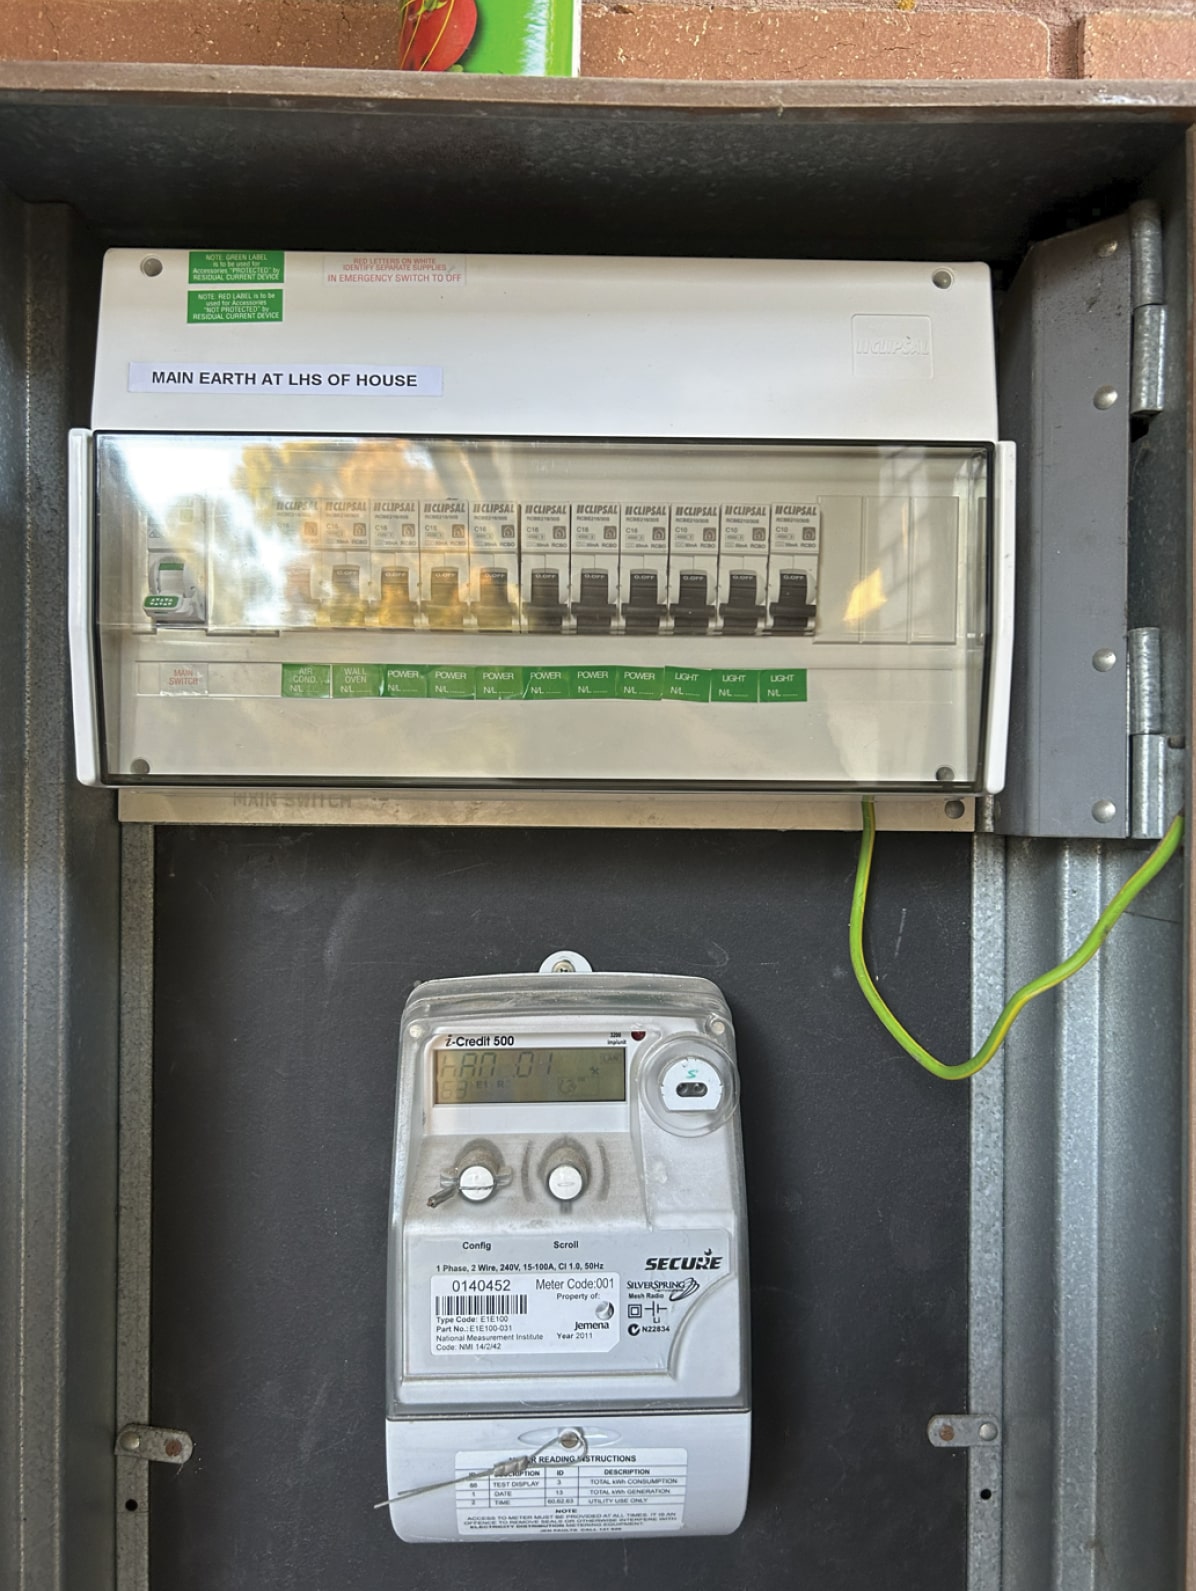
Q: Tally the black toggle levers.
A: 11